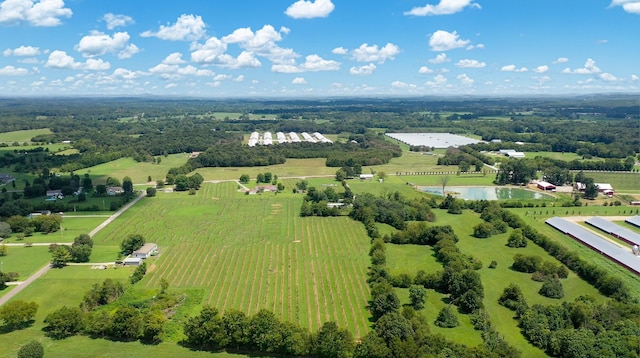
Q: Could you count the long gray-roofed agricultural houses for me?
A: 3